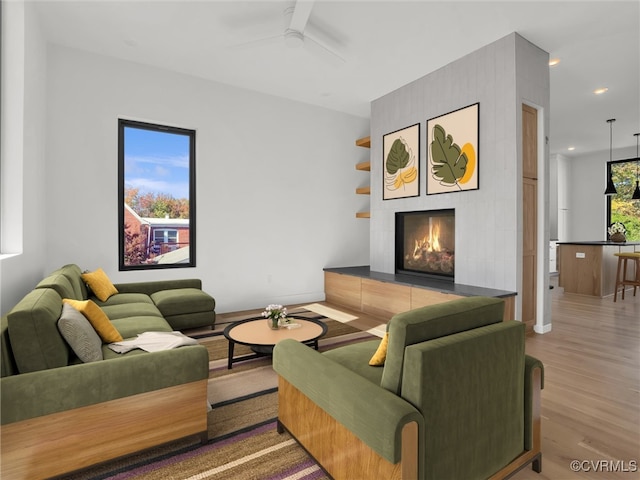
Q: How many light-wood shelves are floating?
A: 4